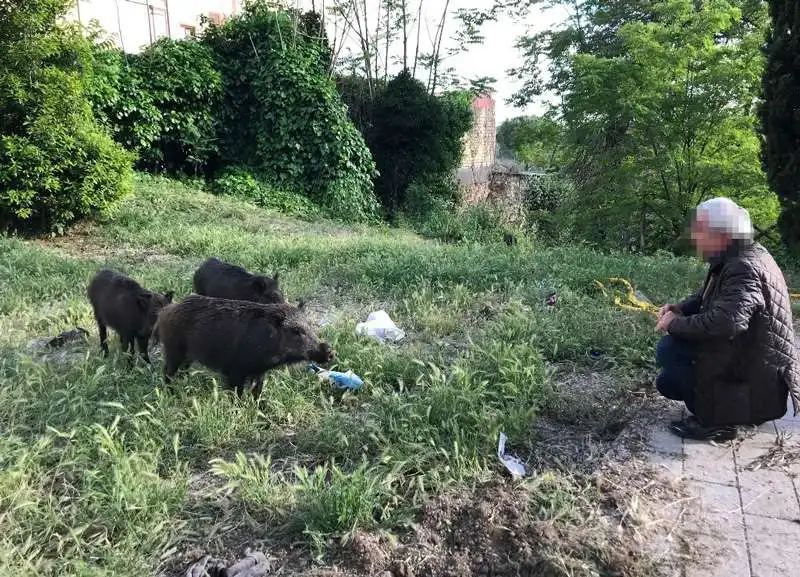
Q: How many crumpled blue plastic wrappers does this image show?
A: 1